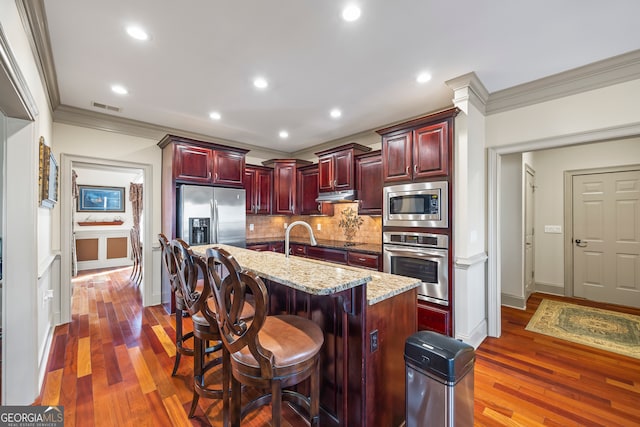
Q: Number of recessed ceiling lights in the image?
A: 8